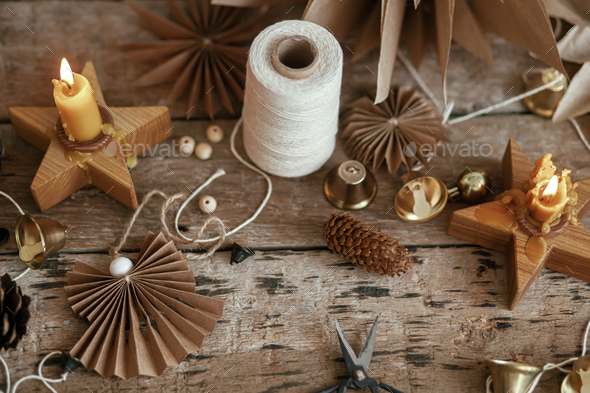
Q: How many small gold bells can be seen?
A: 6